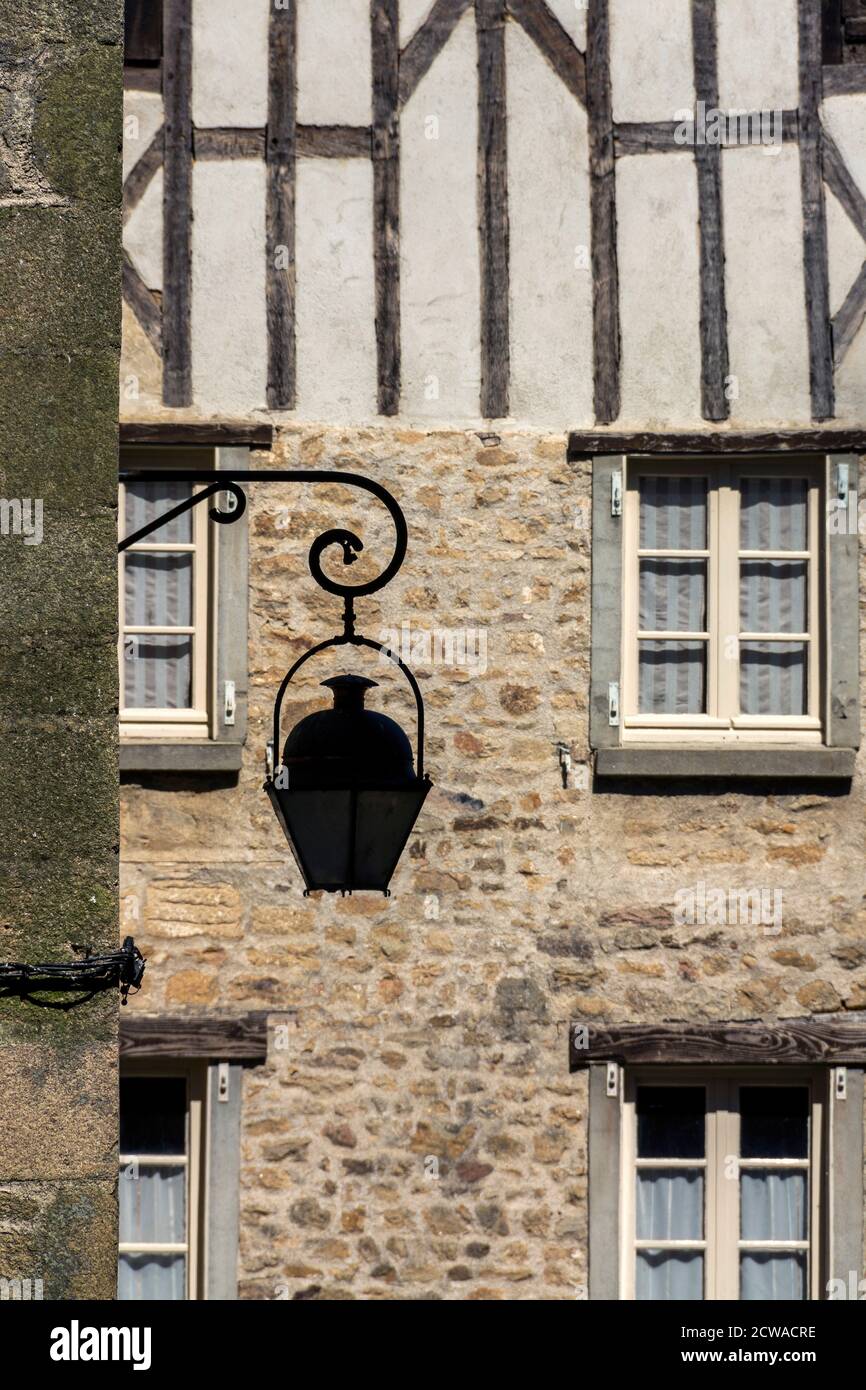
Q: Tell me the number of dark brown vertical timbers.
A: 7